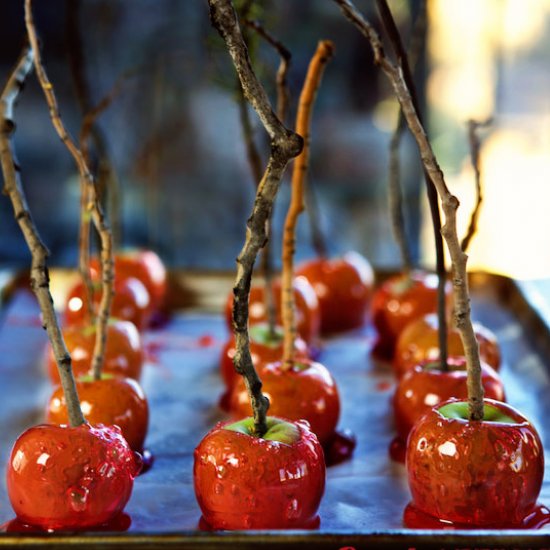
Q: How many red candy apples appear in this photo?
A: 14